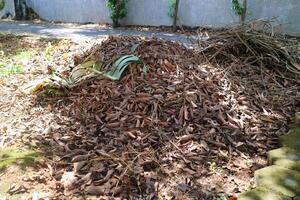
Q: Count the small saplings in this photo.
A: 3